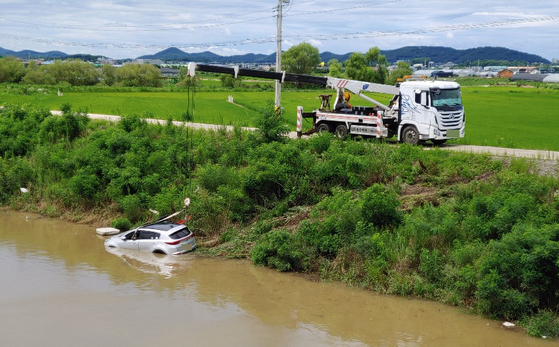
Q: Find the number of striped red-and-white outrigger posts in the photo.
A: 2